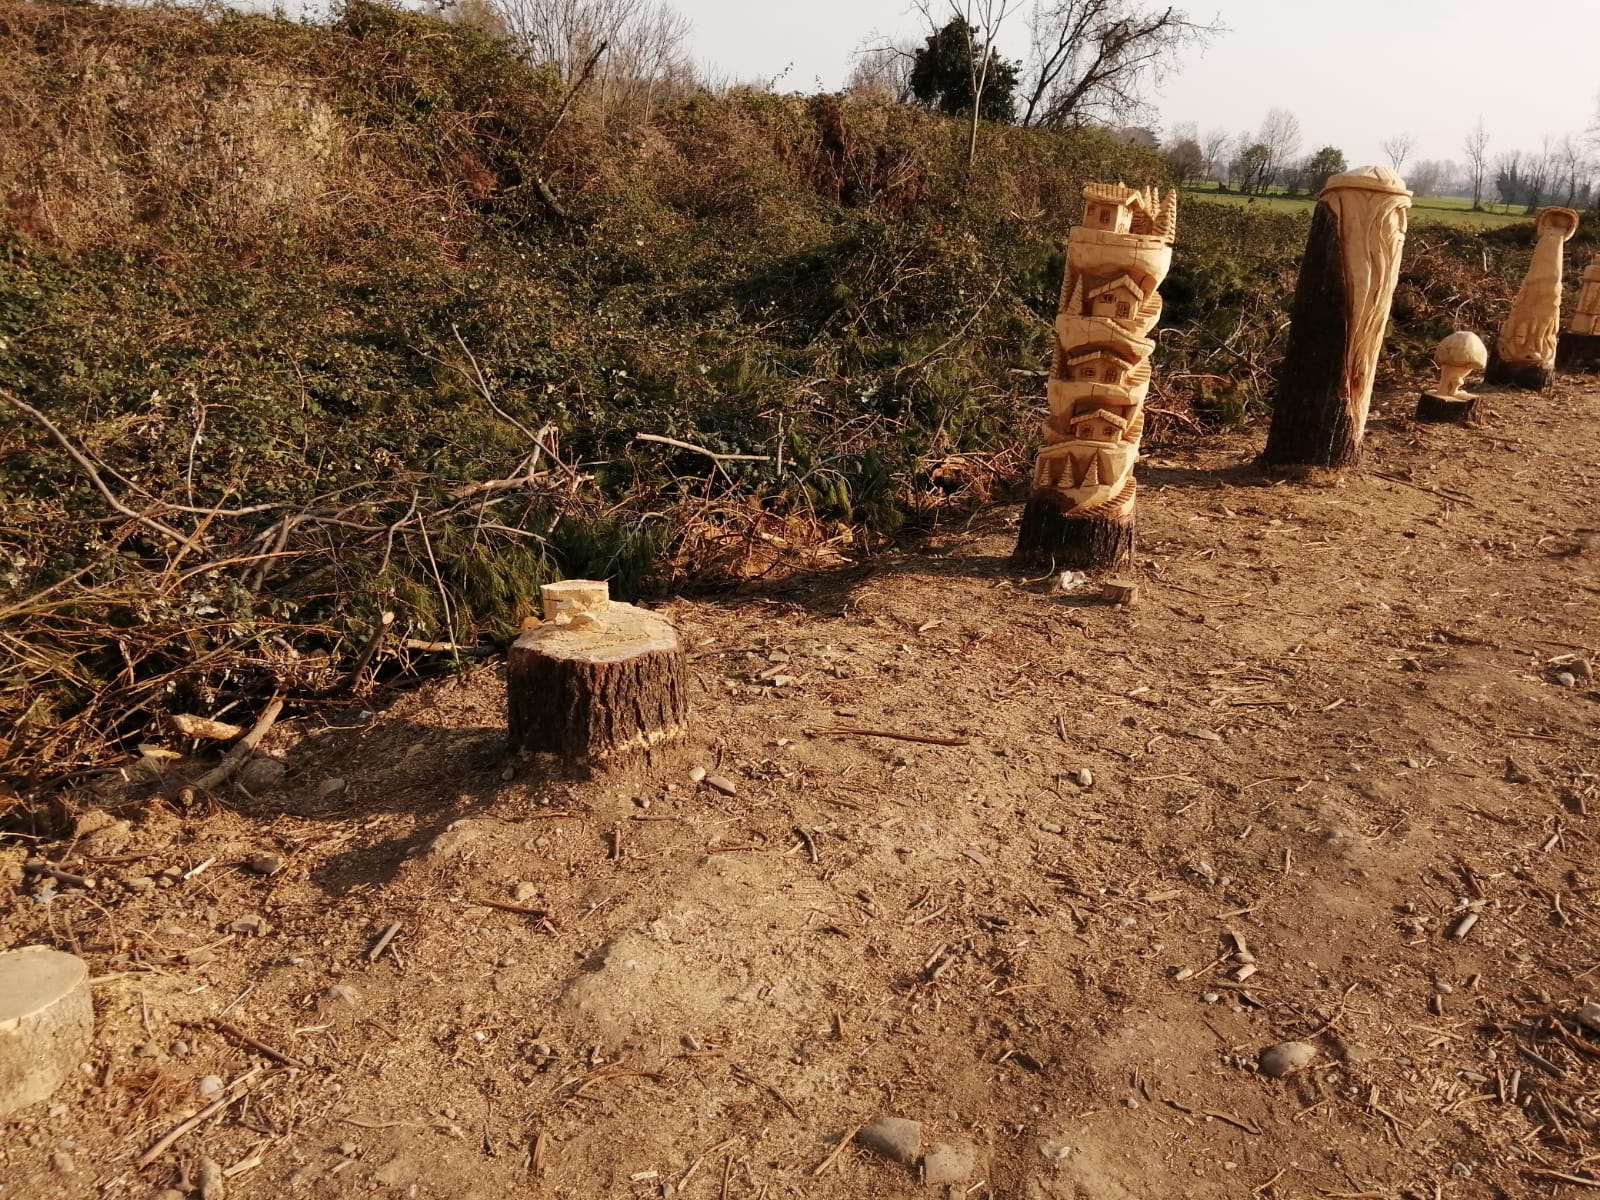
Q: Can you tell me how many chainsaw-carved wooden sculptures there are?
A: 5